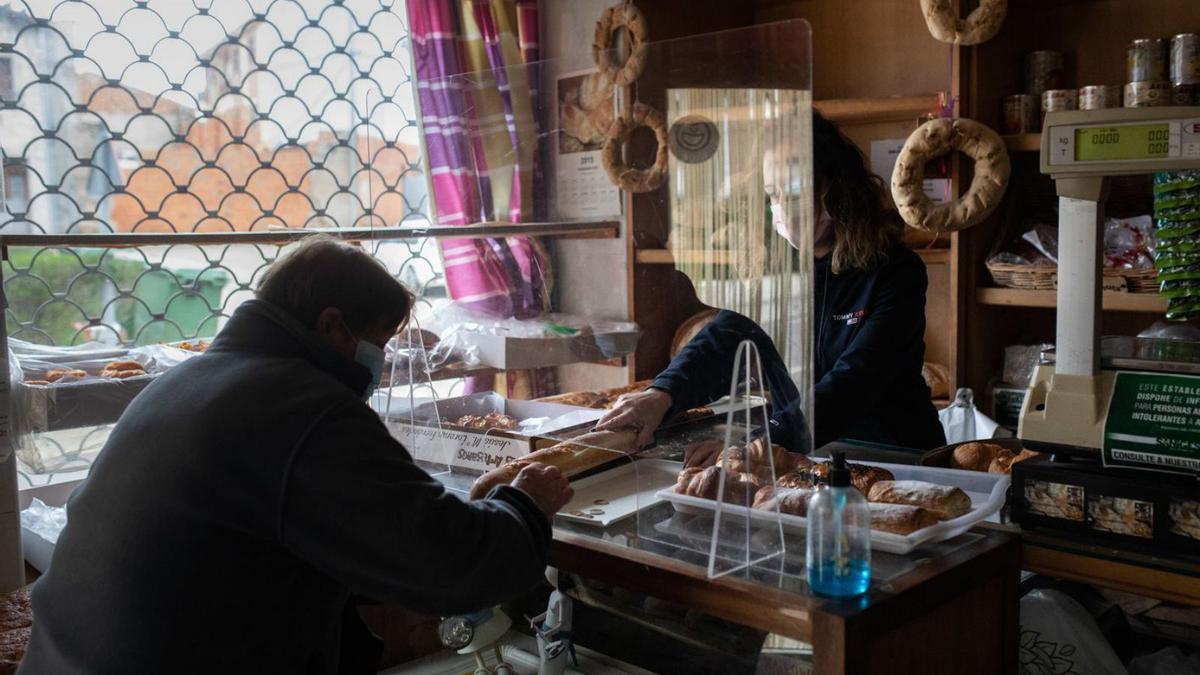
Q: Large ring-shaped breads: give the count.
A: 4